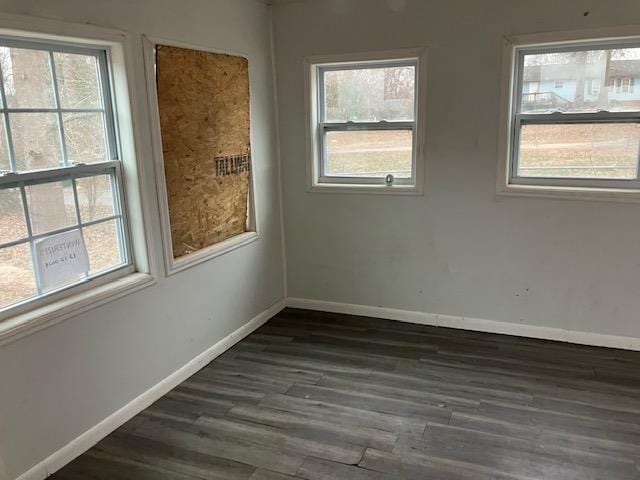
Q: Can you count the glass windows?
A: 3